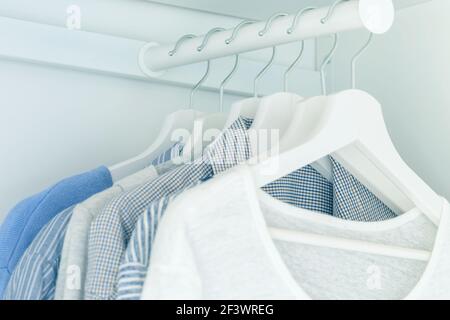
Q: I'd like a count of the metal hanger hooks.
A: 6